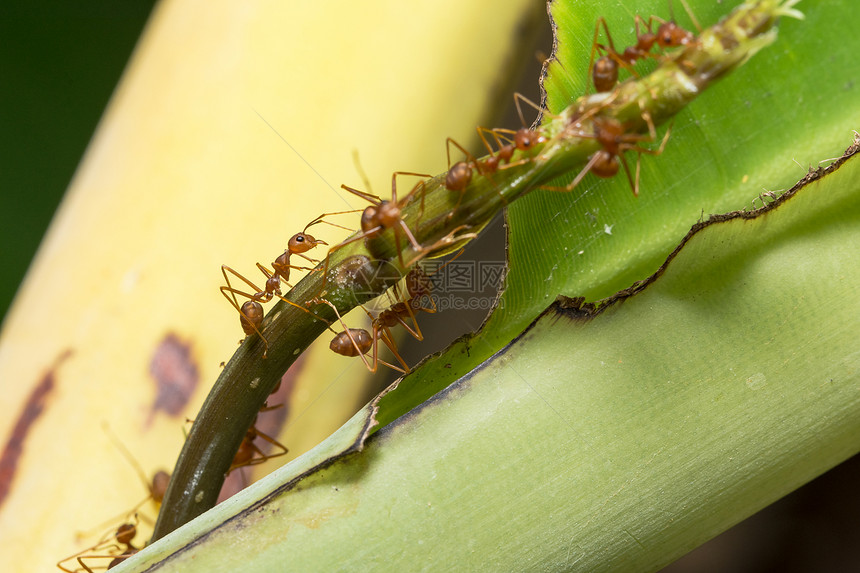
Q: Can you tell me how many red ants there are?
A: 9